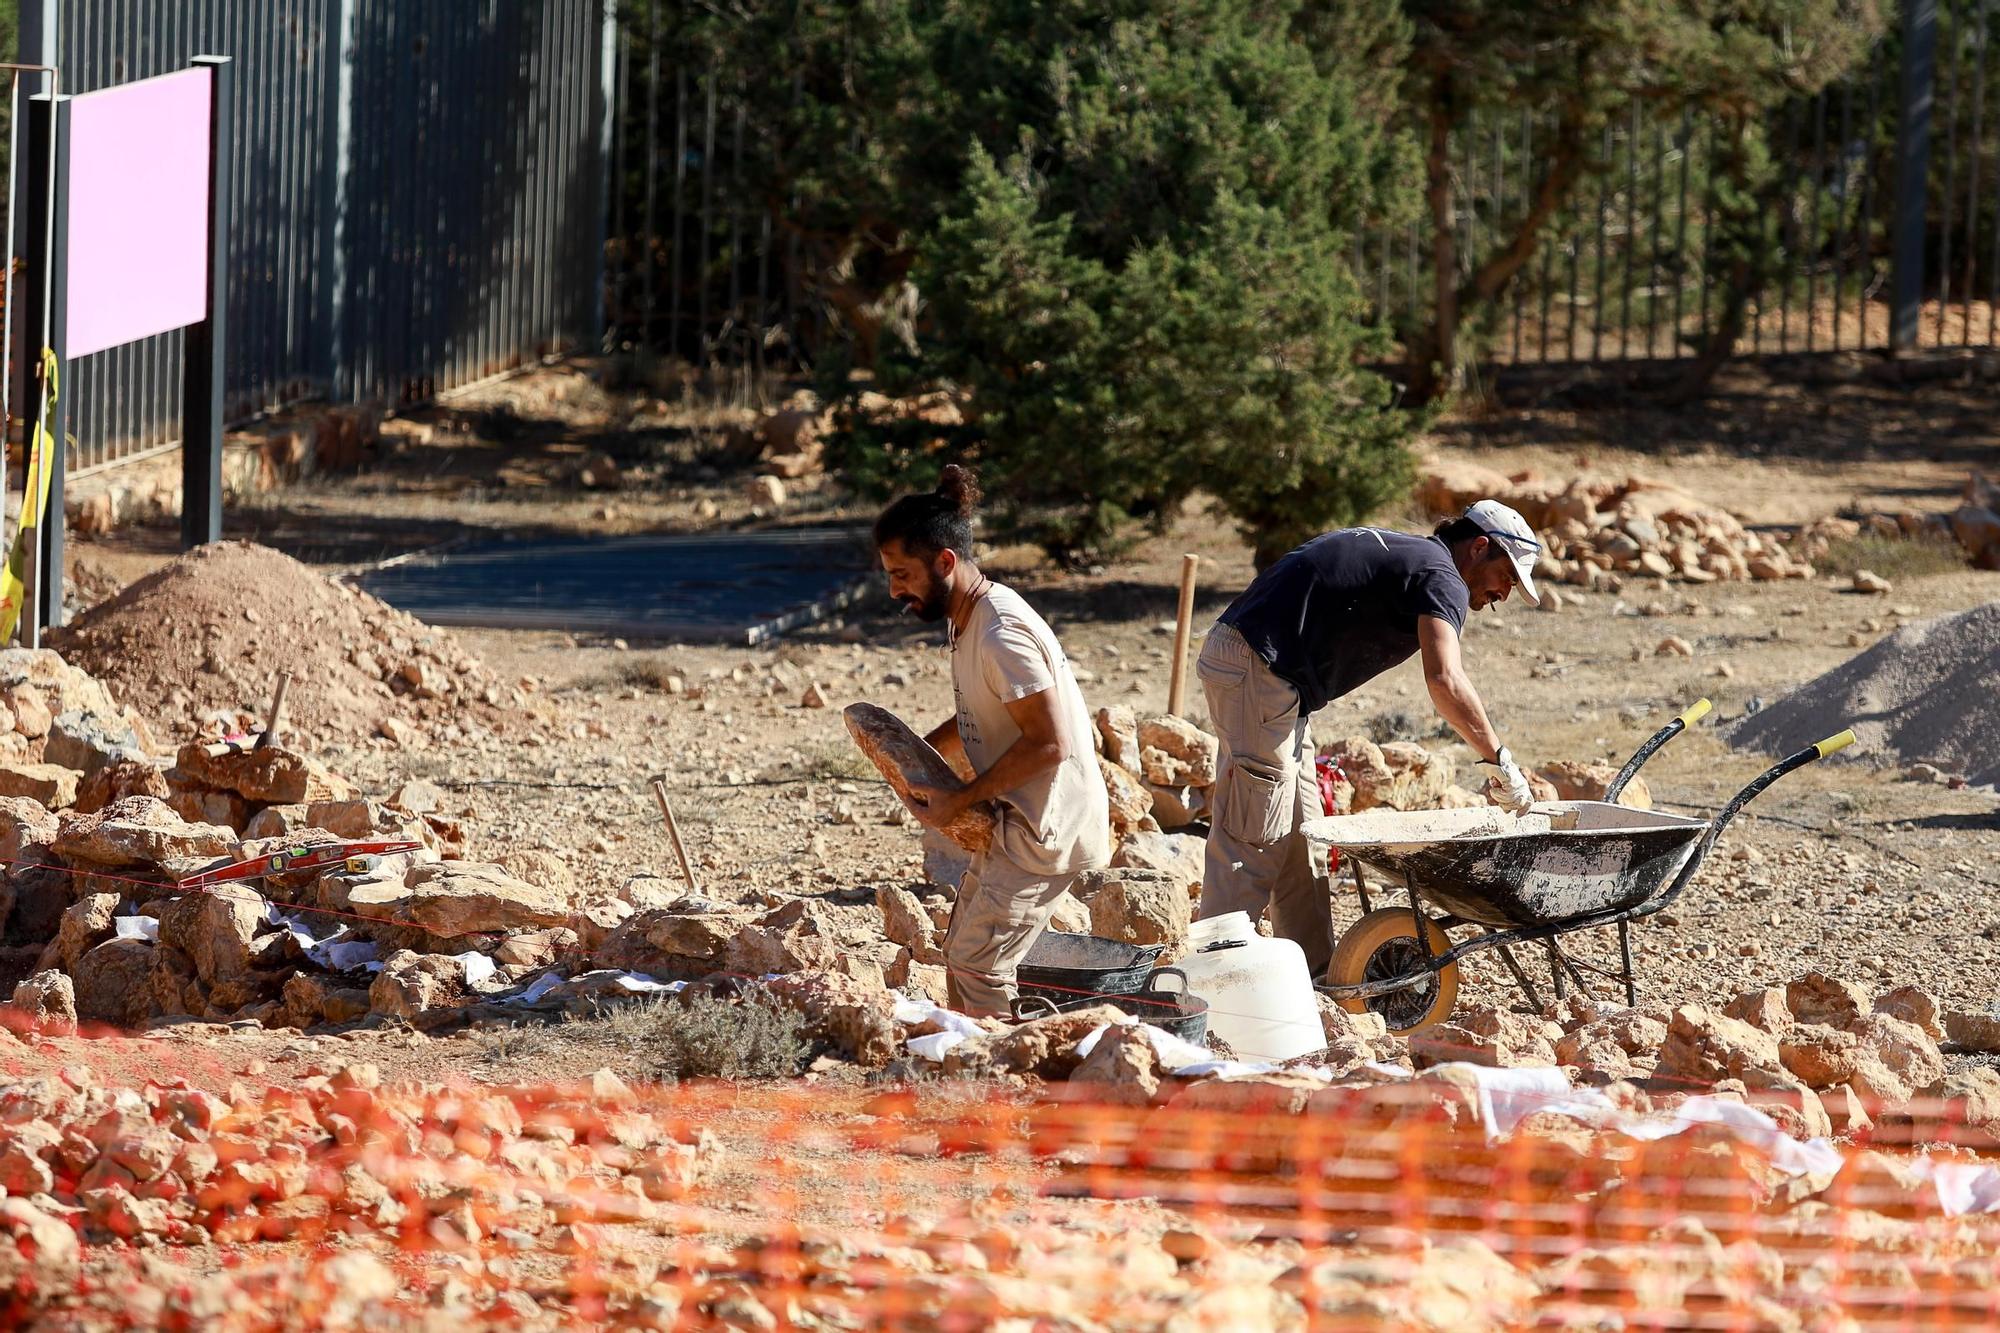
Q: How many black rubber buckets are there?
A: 2